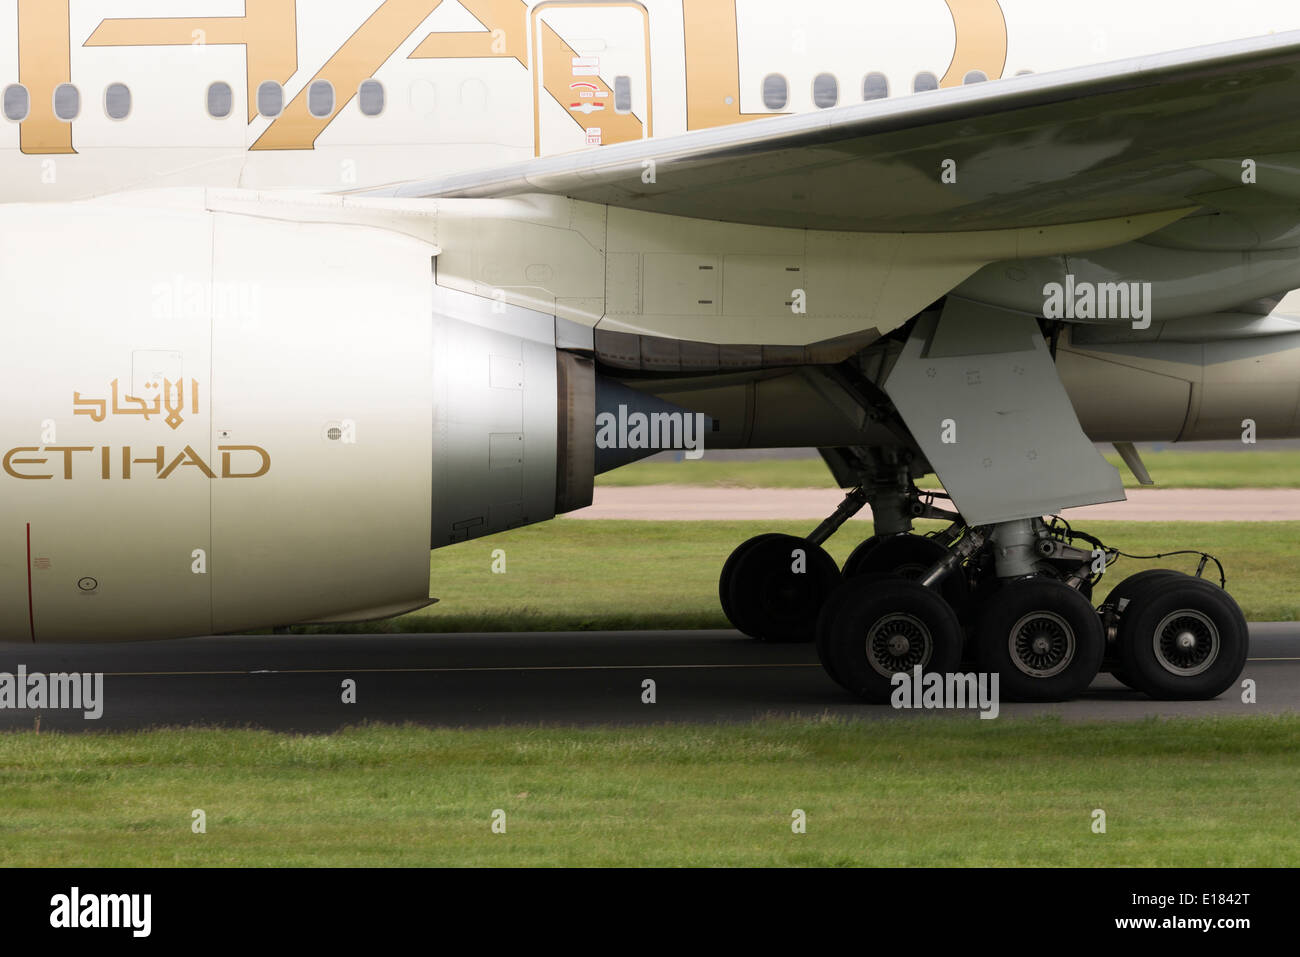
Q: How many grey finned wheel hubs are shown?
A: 3